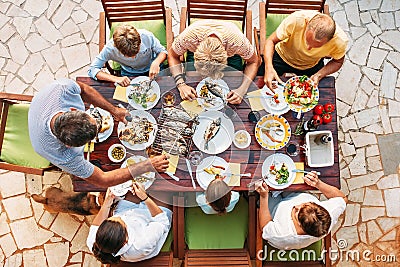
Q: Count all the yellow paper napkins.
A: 7